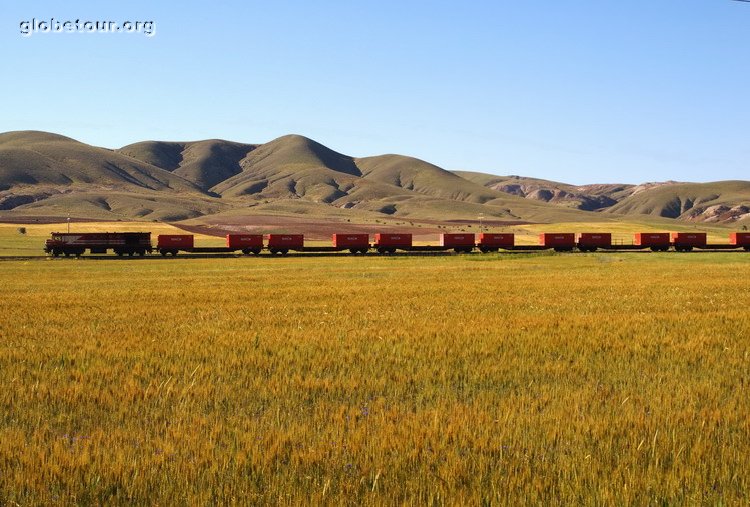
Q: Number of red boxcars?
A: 12